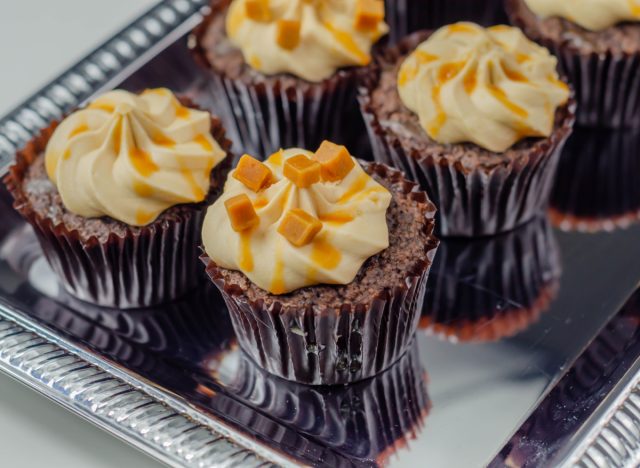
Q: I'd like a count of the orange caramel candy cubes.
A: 8